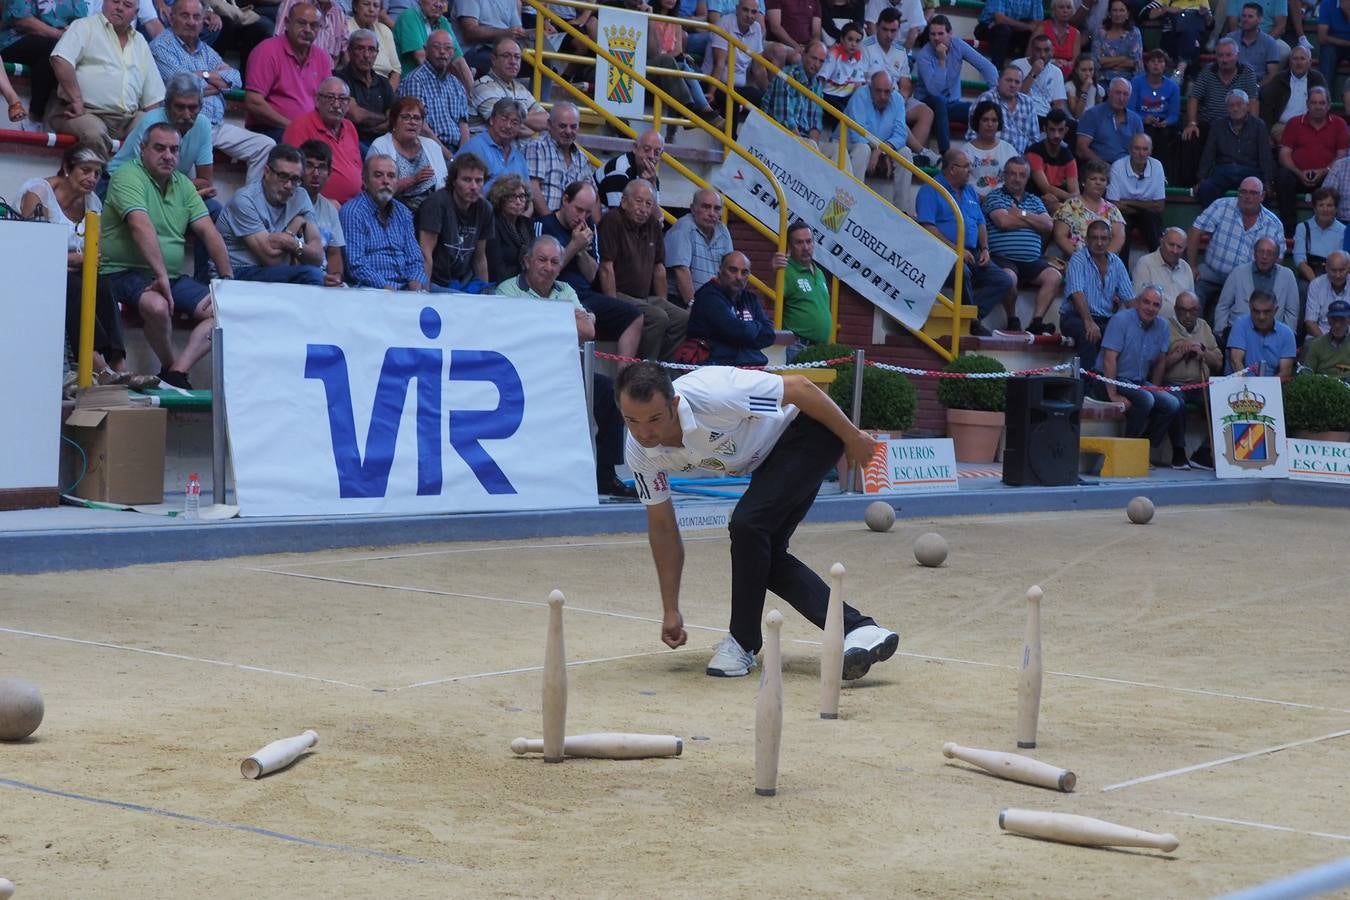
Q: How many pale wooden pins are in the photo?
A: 8